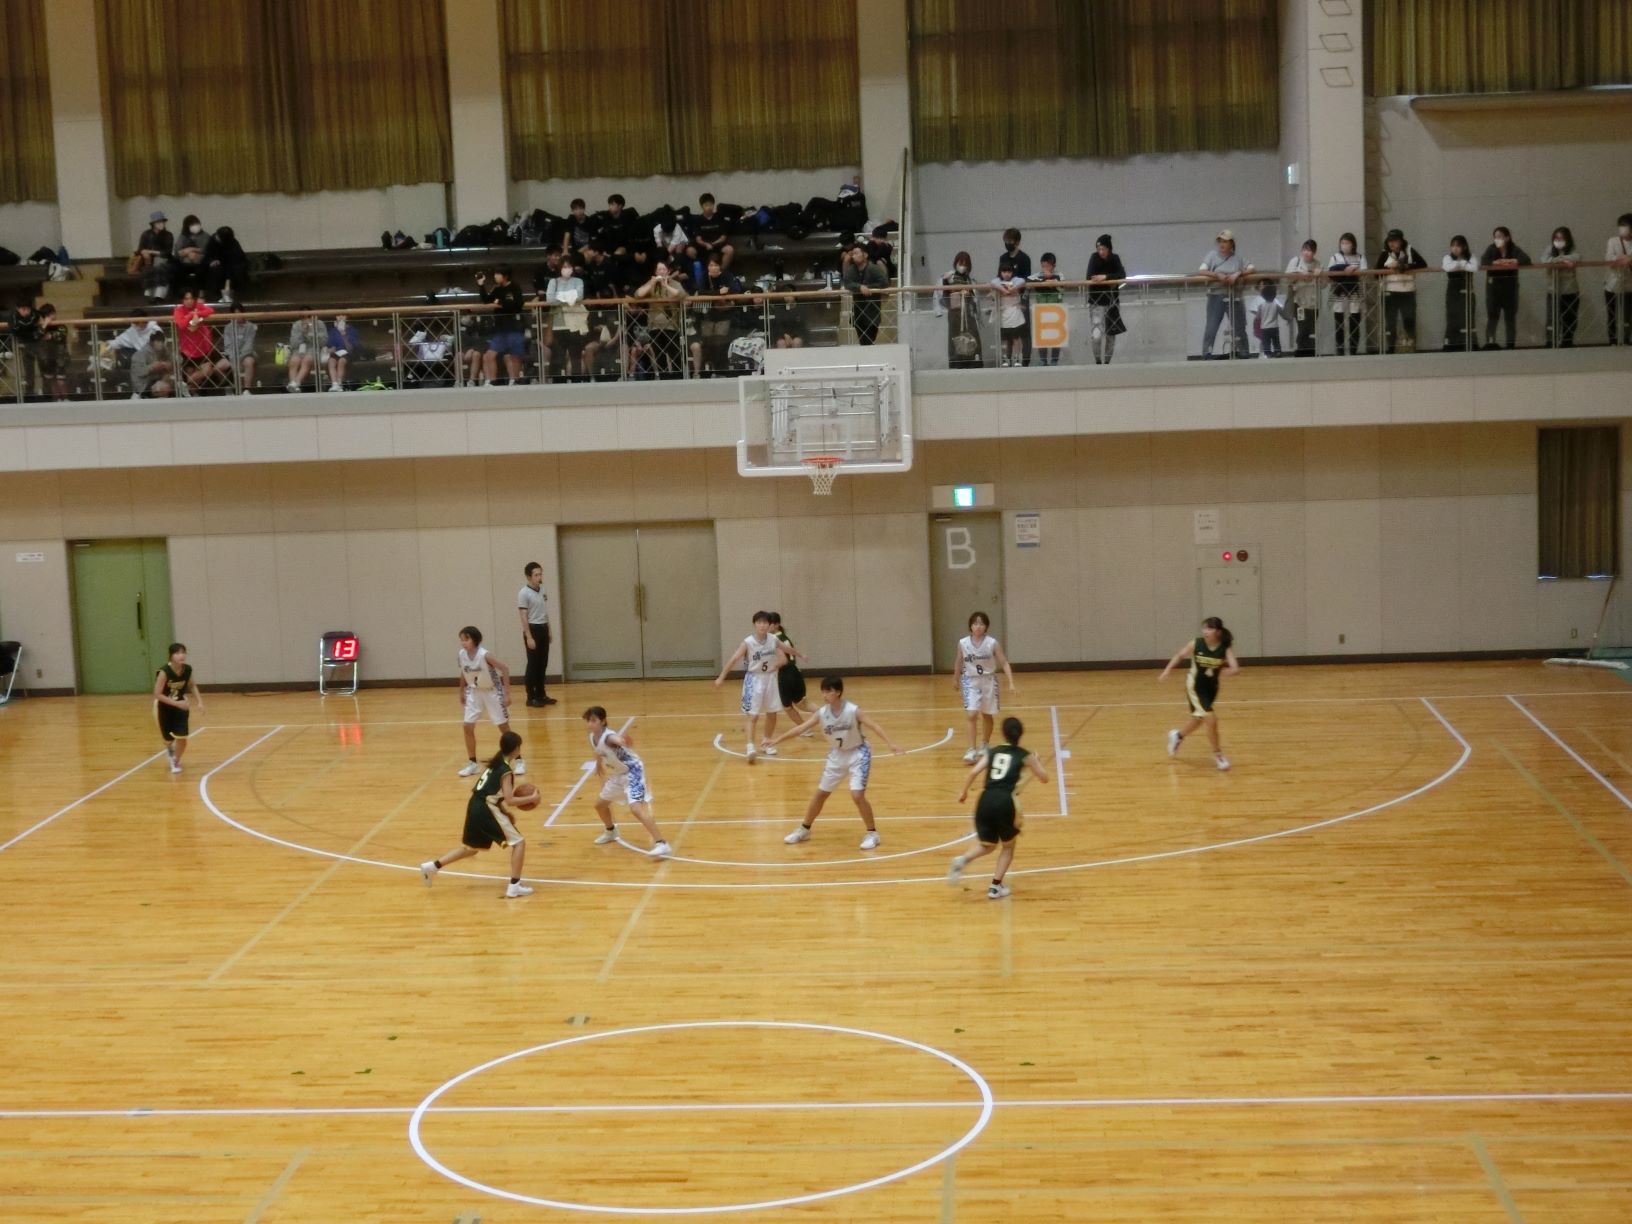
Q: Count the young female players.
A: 10